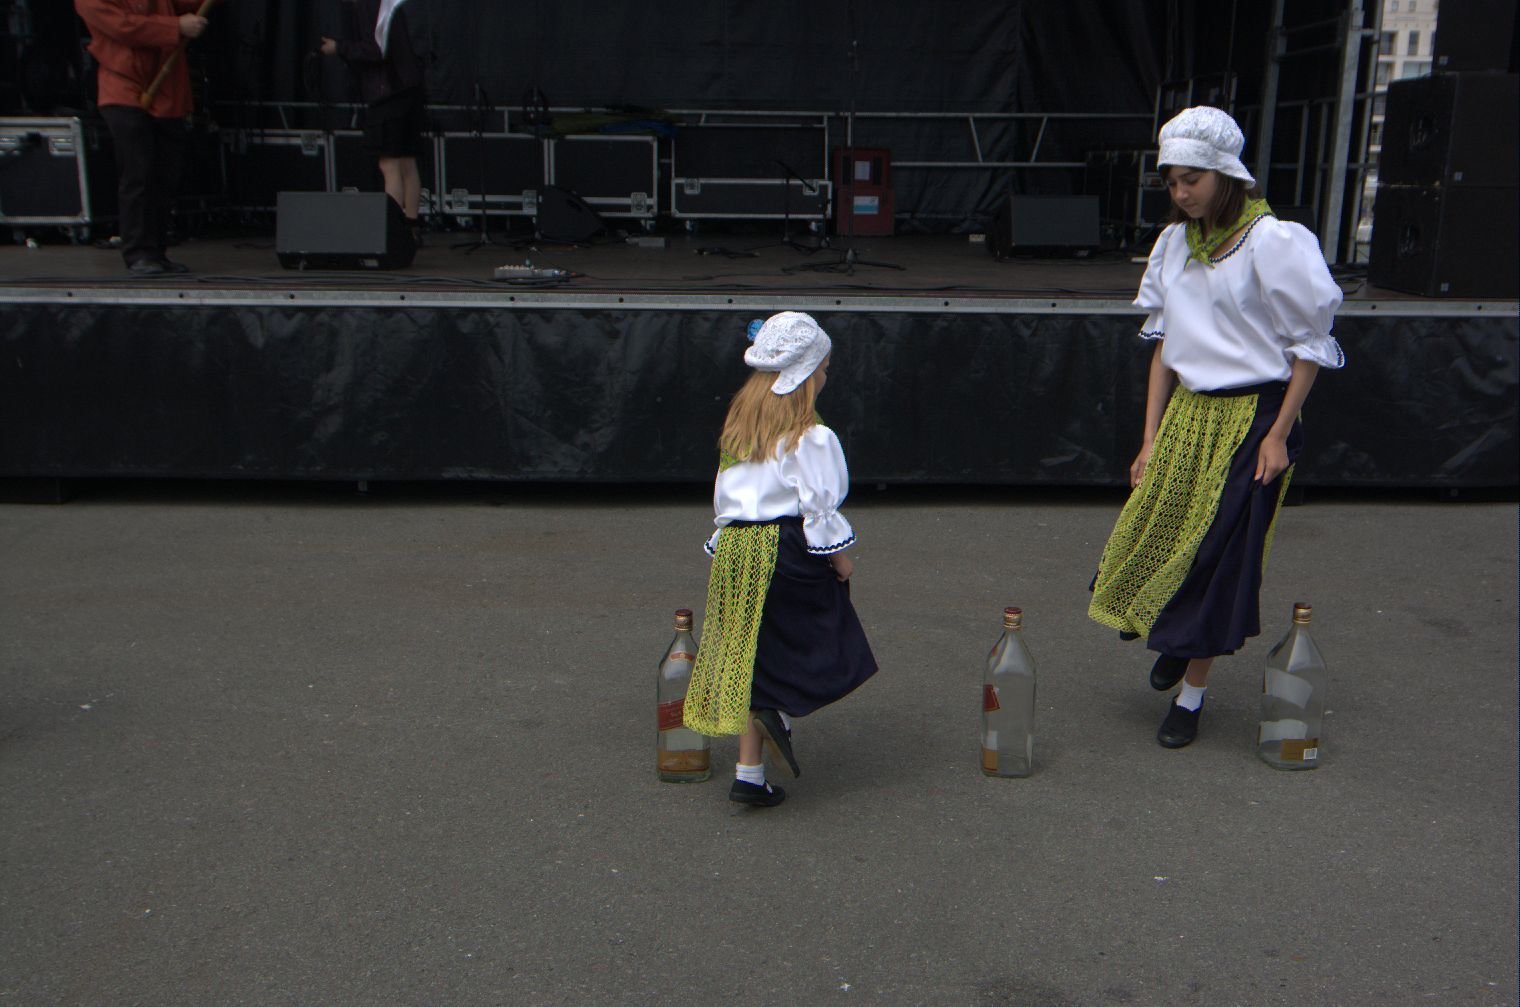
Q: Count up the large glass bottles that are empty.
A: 3